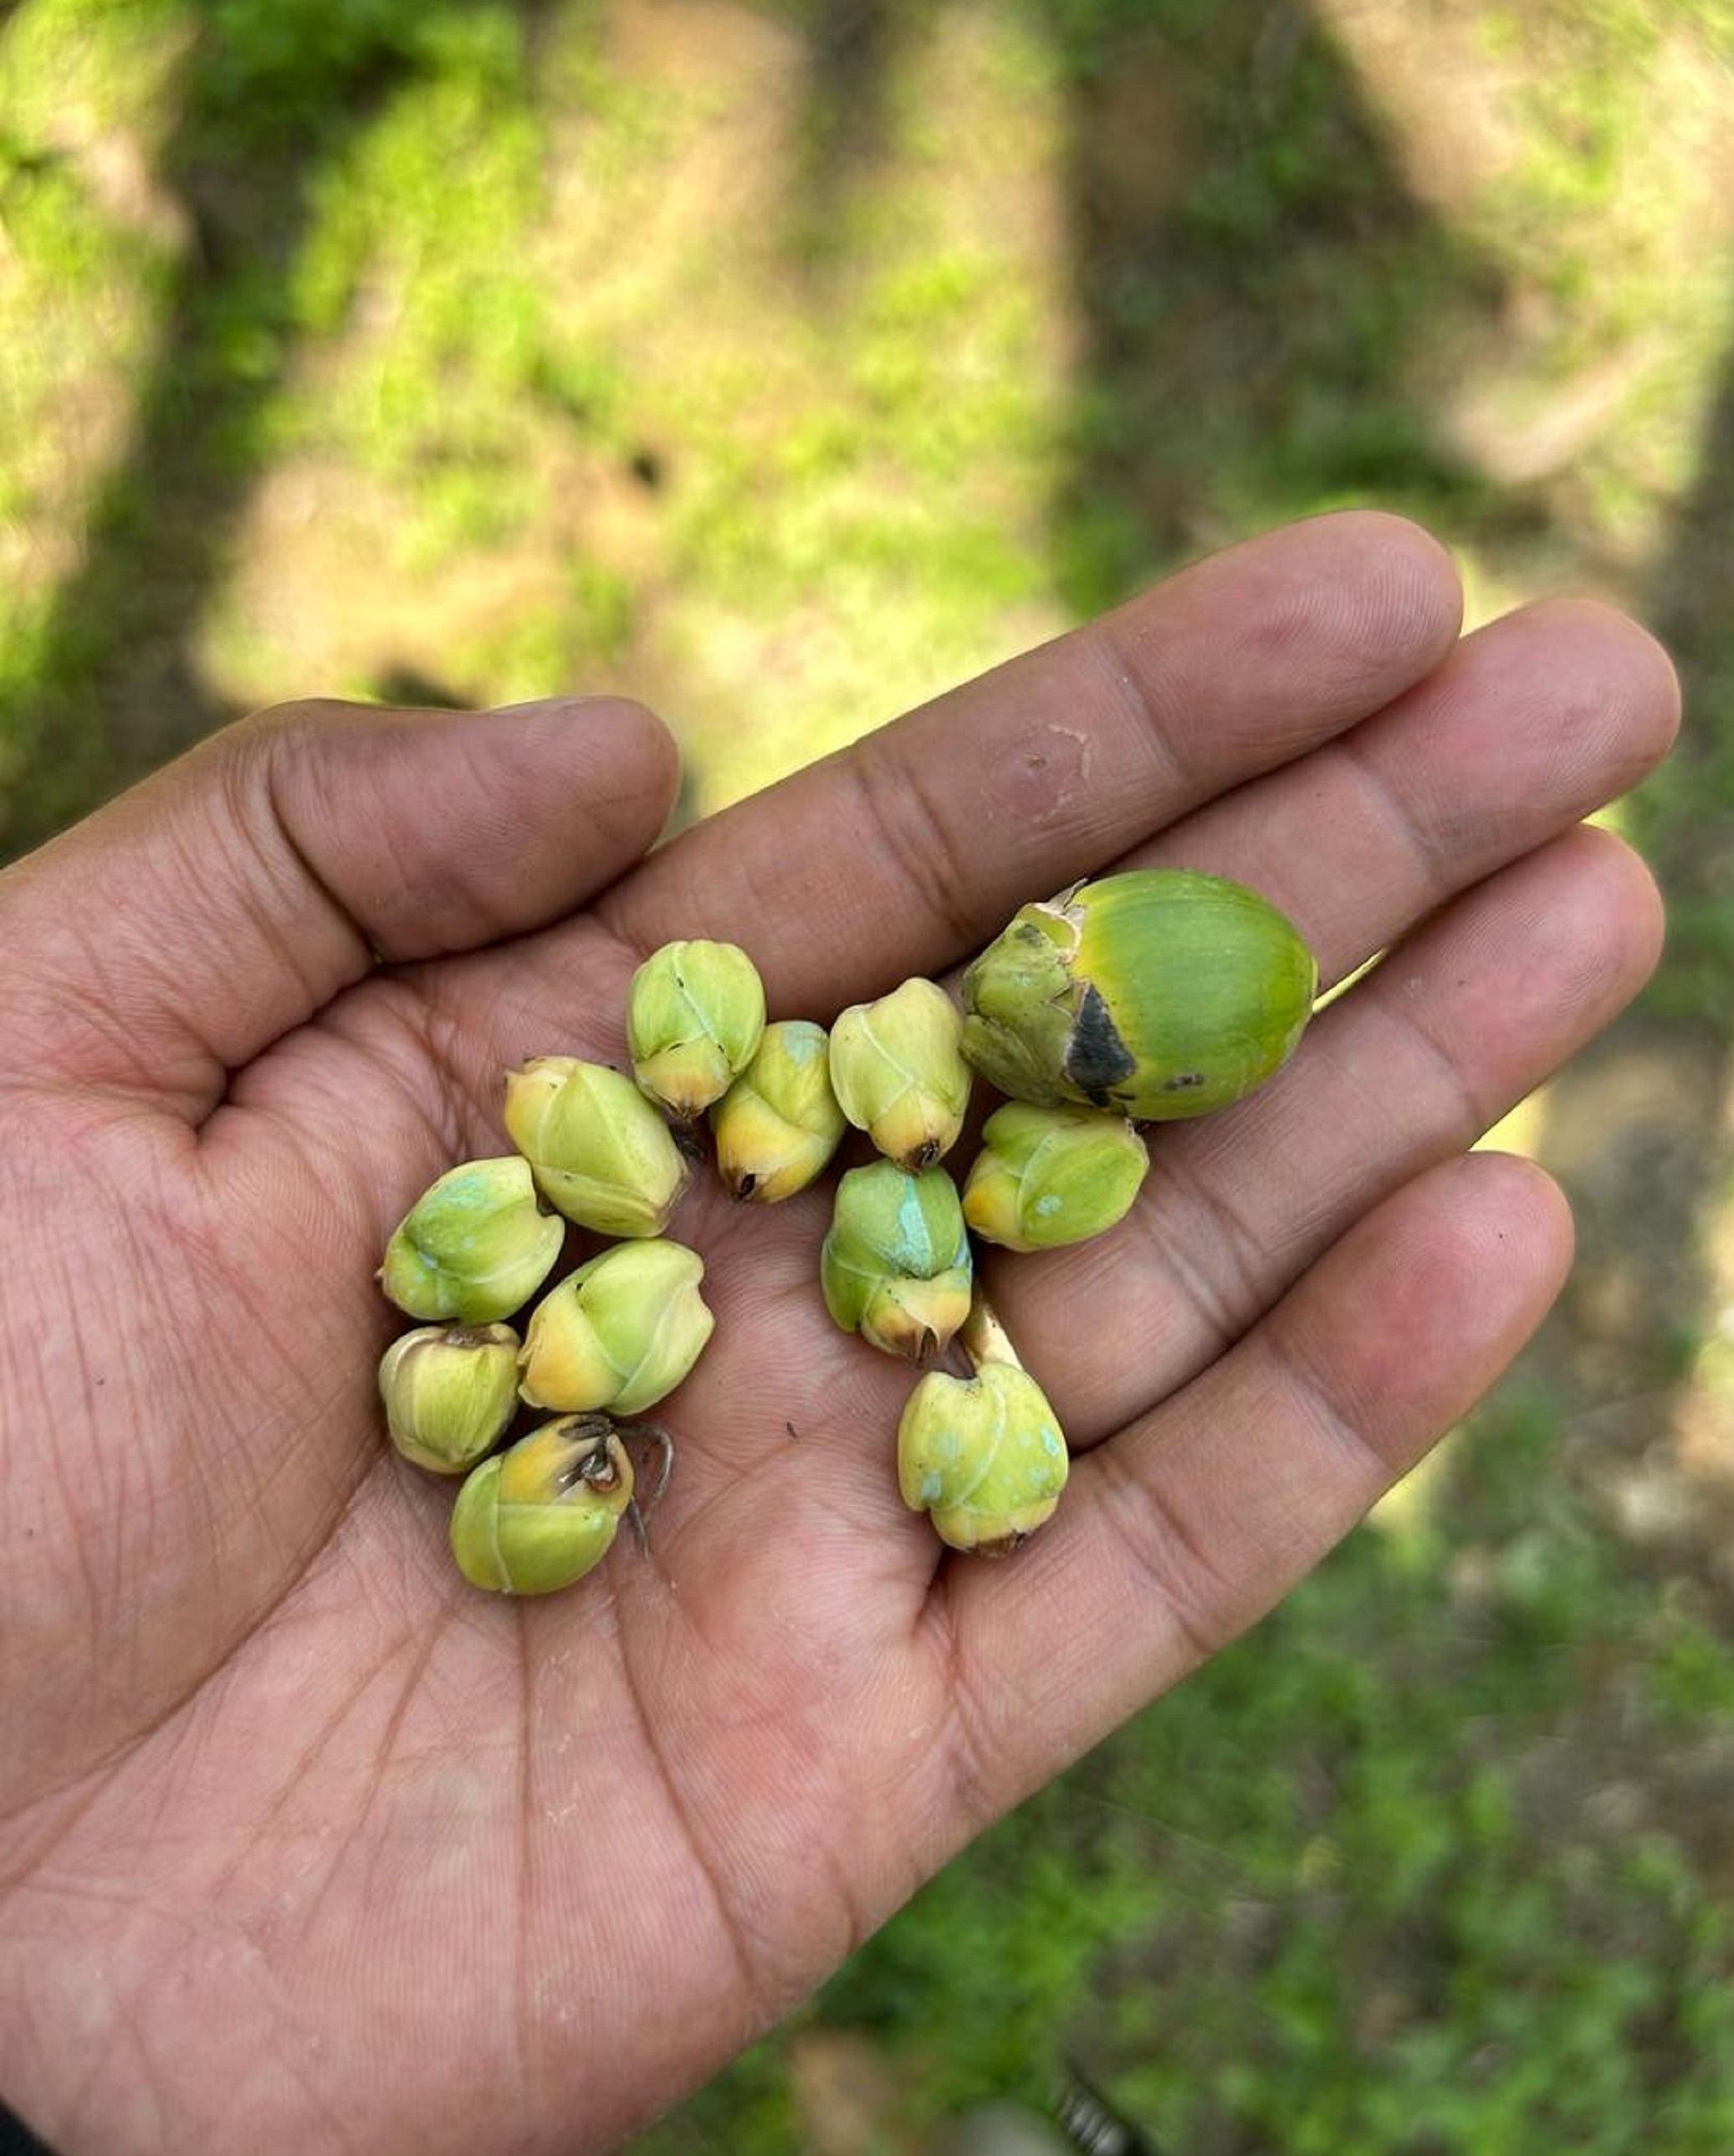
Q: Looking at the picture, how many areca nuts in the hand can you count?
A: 12